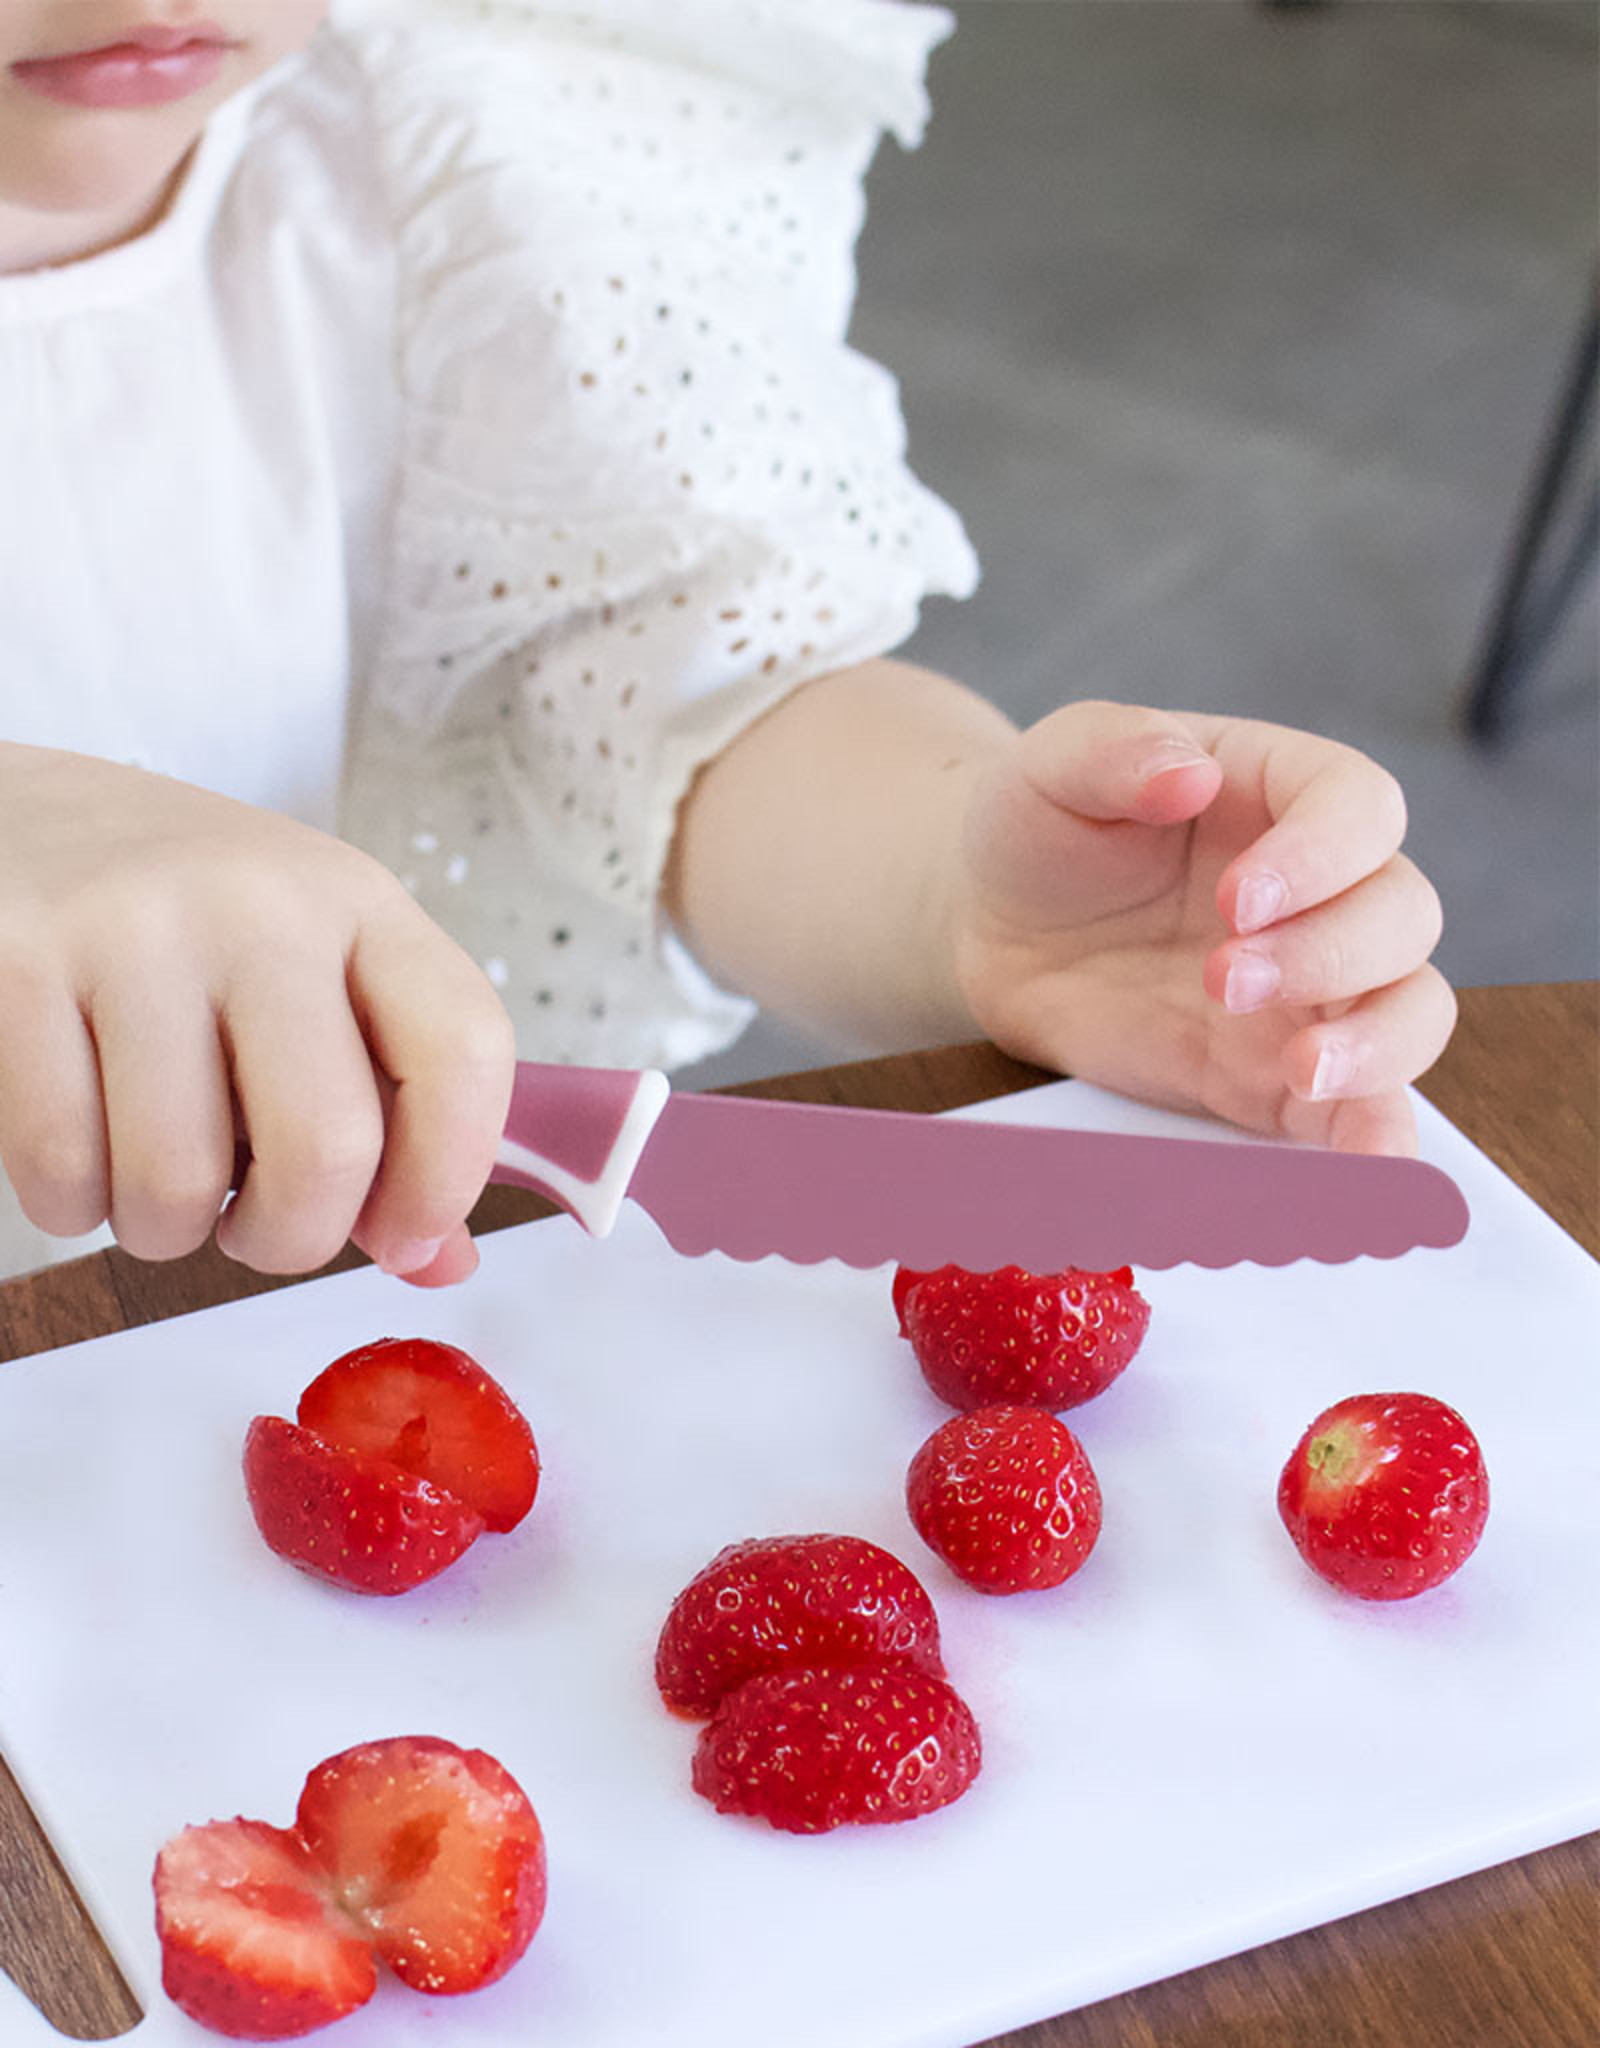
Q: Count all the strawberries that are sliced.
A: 4